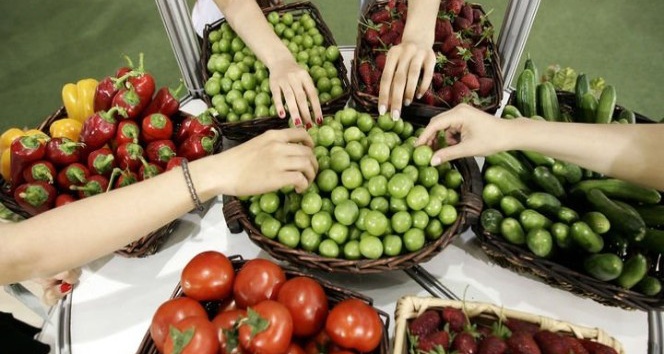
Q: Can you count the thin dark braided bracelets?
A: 1